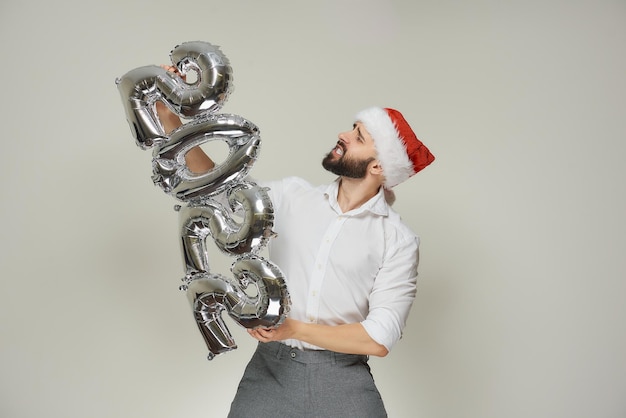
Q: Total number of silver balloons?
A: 4